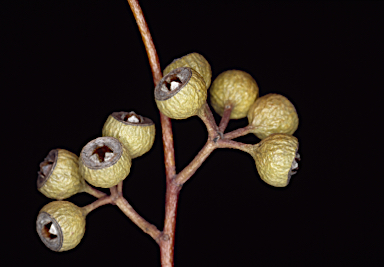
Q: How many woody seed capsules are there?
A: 9